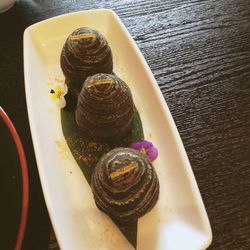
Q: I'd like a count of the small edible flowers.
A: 2